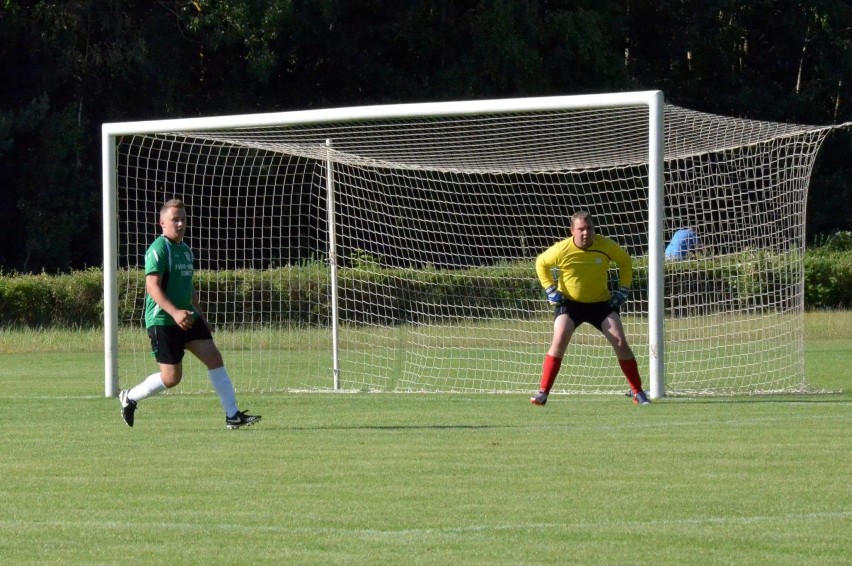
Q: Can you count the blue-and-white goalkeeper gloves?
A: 2